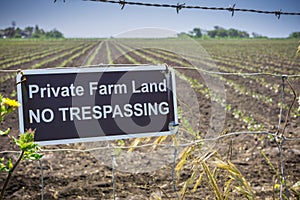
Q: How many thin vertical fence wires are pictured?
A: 4